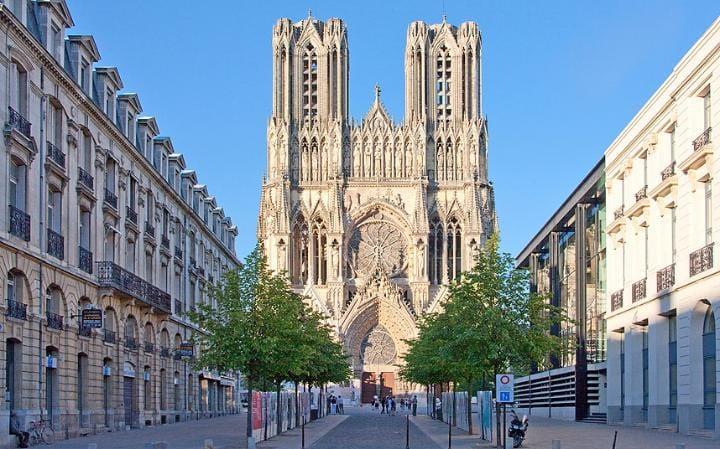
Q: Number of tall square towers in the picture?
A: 2